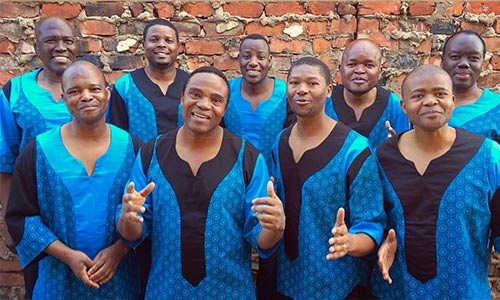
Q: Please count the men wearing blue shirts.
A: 9